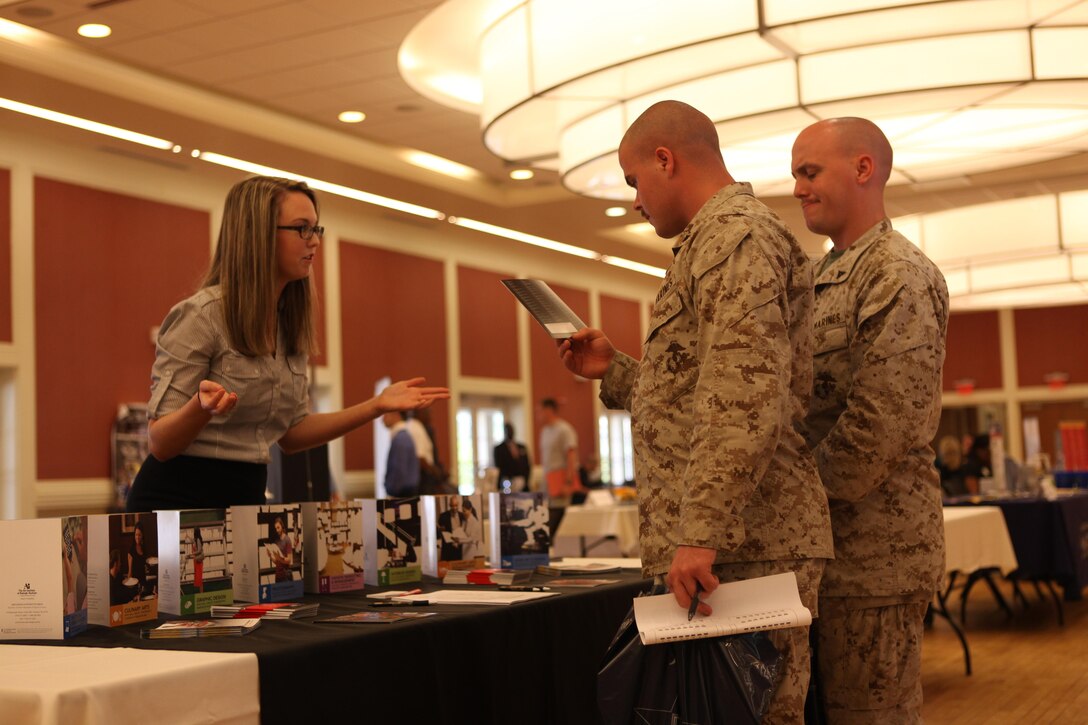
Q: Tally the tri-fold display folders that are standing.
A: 8